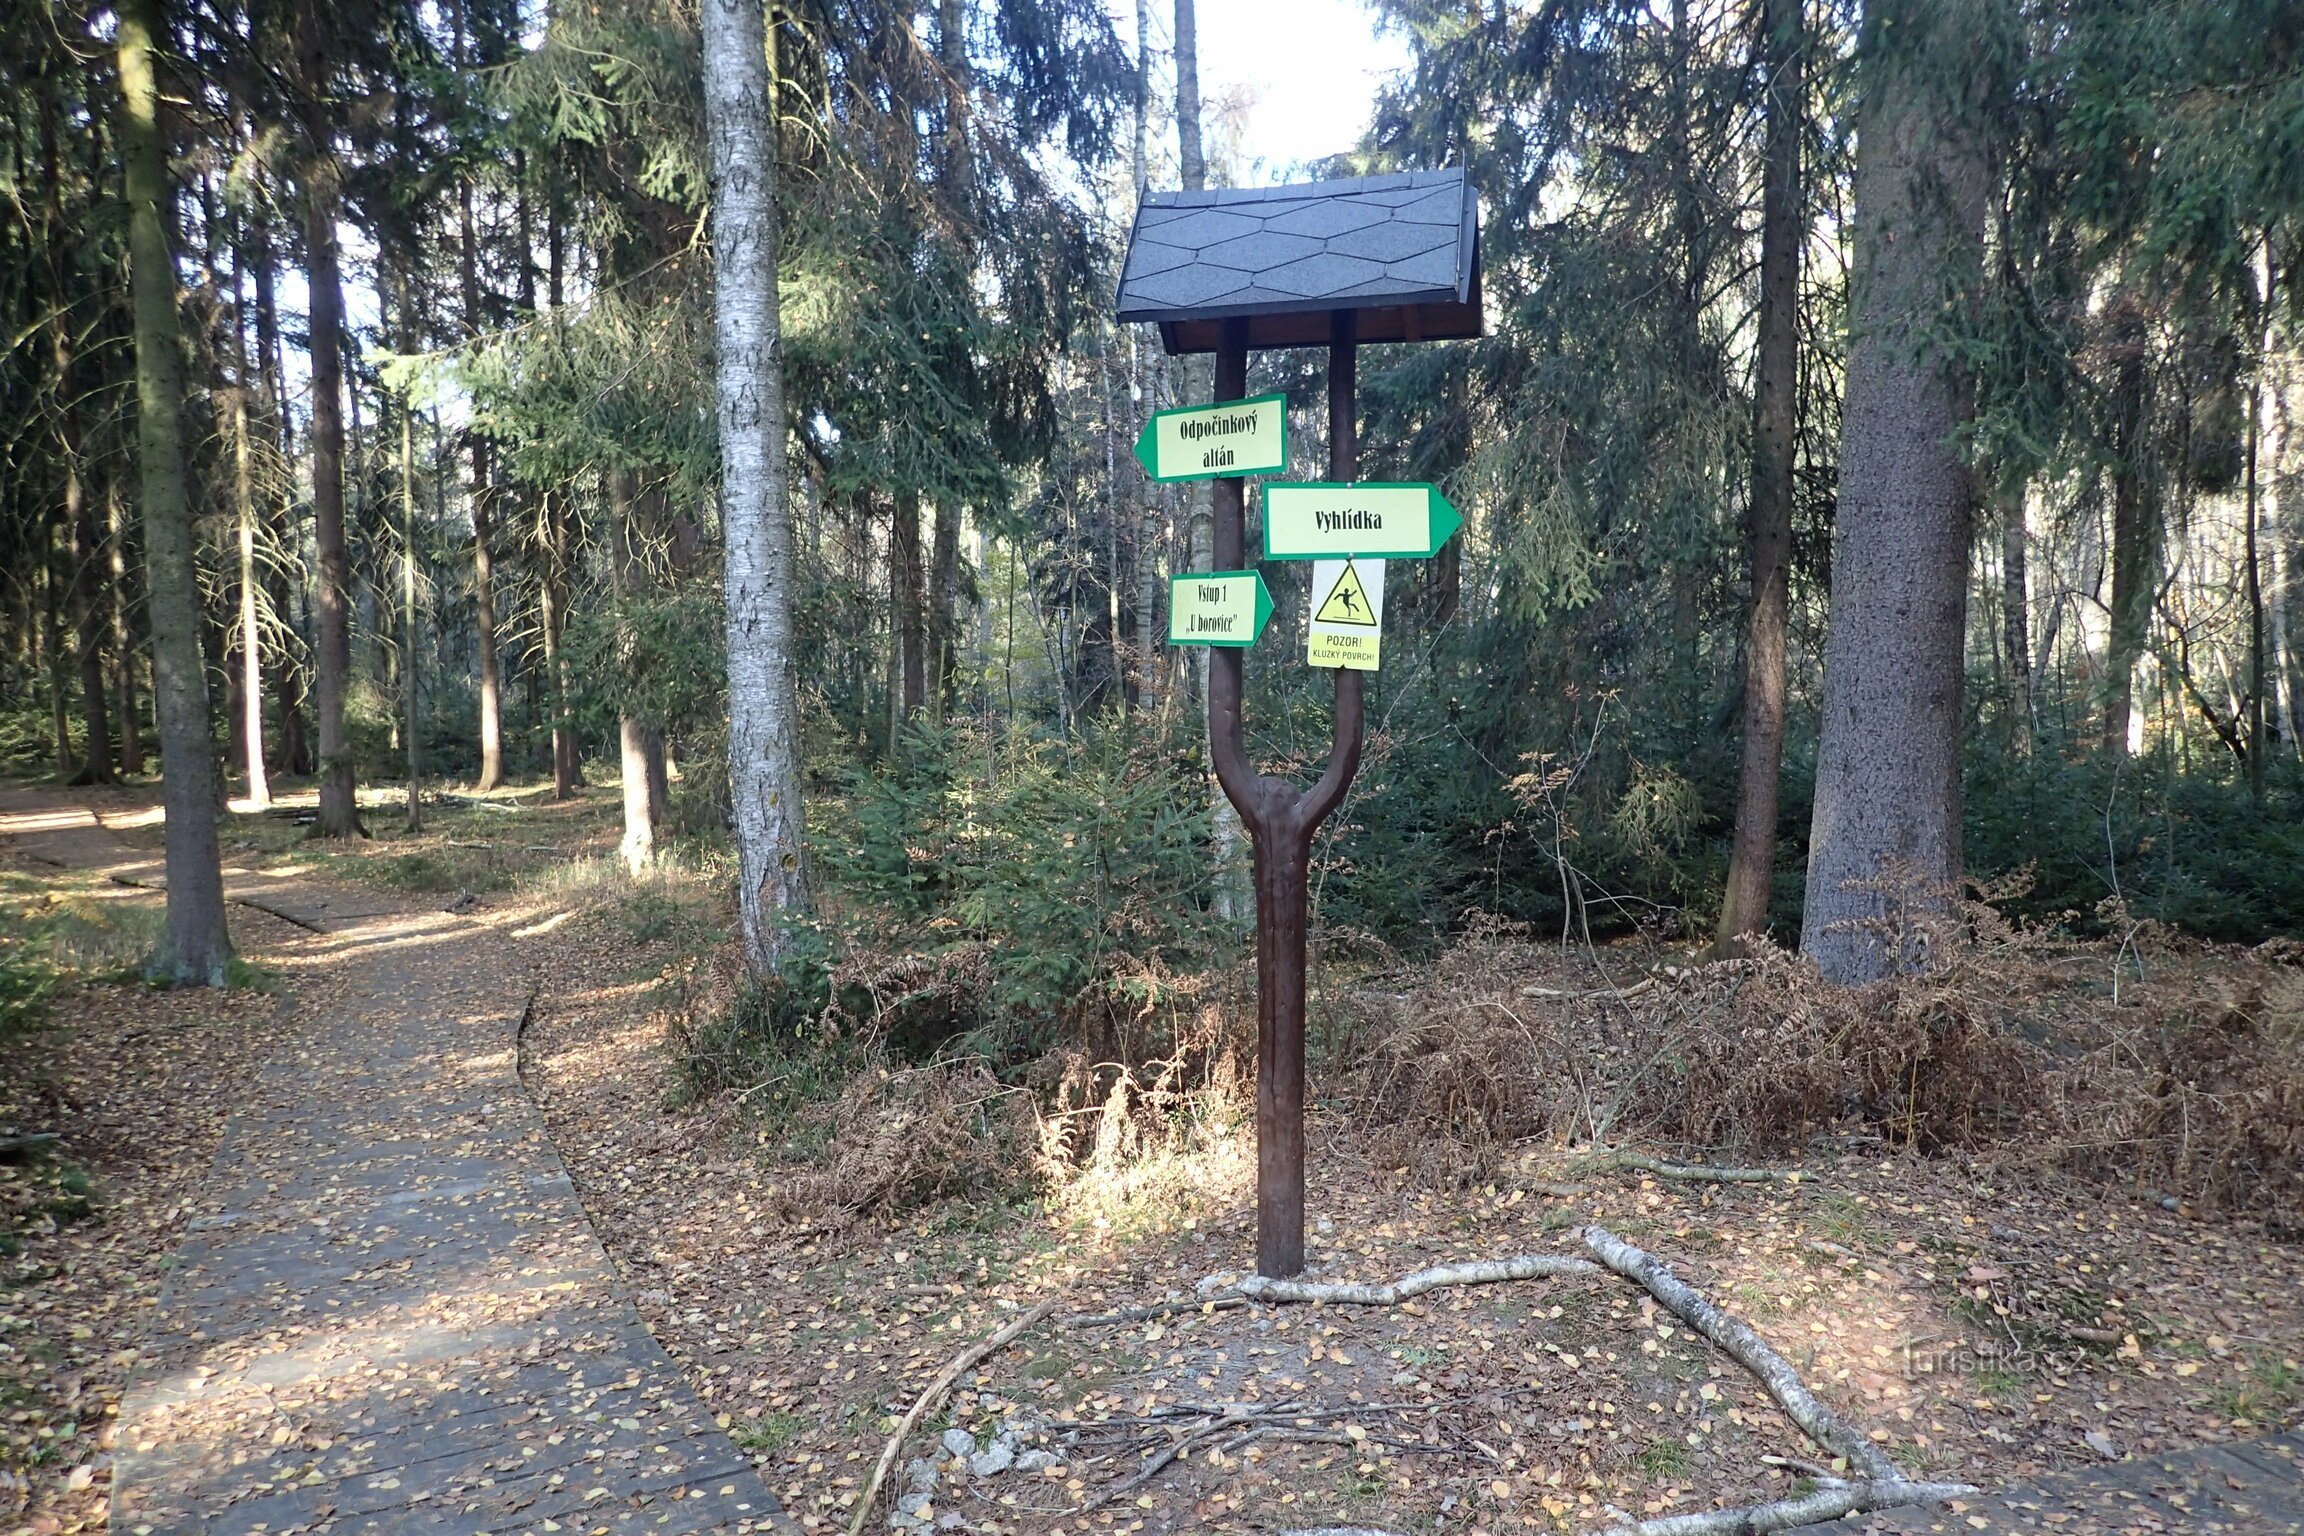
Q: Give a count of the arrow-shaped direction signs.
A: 3